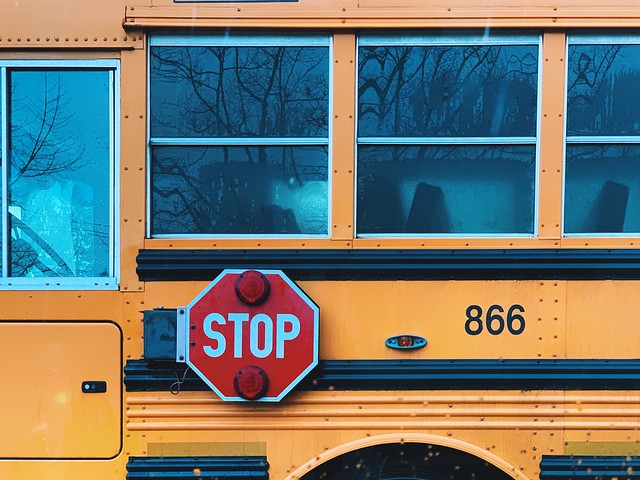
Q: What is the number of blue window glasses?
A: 7